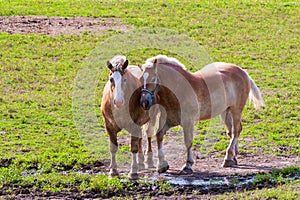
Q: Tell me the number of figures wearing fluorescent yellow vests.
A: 0